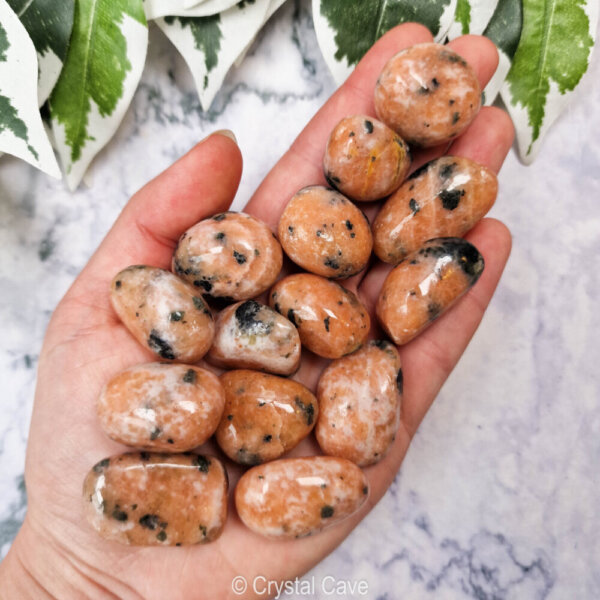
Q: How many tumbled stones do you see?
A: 14